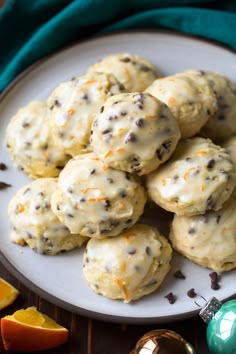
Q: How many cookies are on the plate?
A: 12